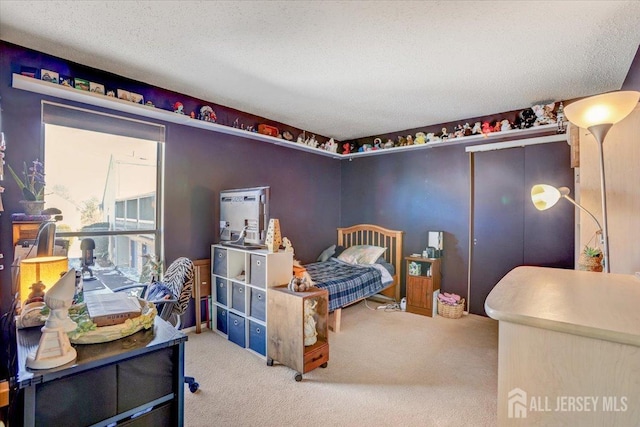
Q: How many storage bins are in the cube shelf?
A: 8